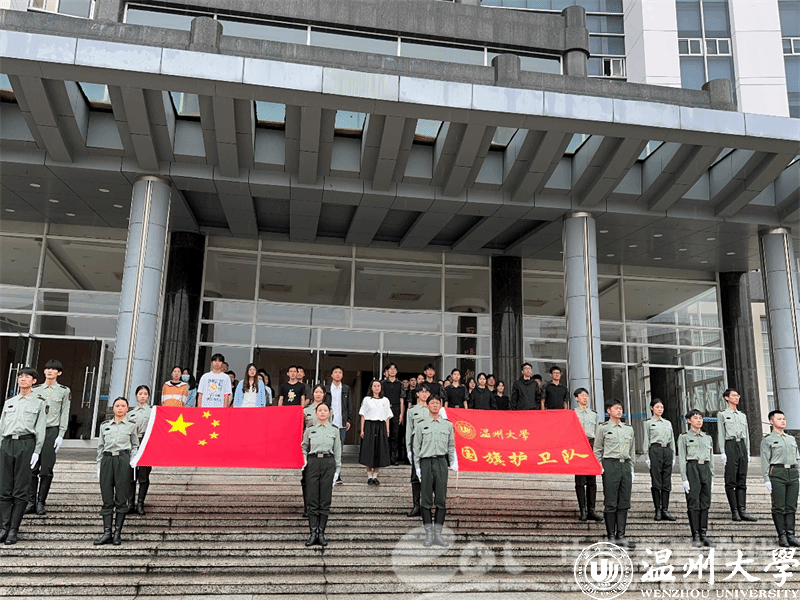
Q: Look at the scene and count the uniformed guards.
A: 14